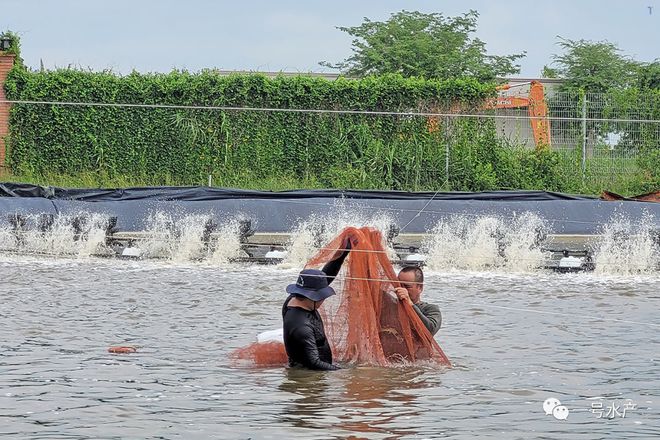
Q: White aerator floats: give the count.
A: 4